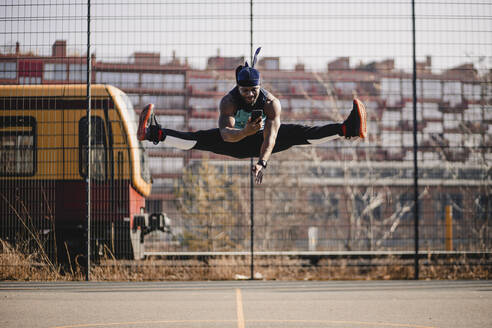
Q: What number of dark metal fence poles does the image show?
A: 3